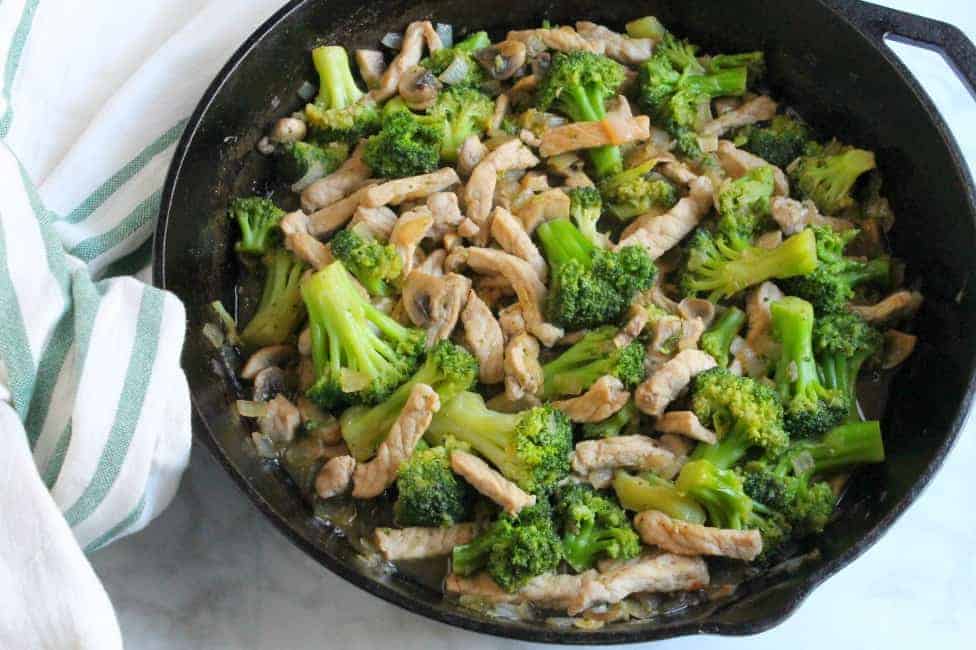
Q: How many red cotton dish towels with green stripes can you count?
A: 0